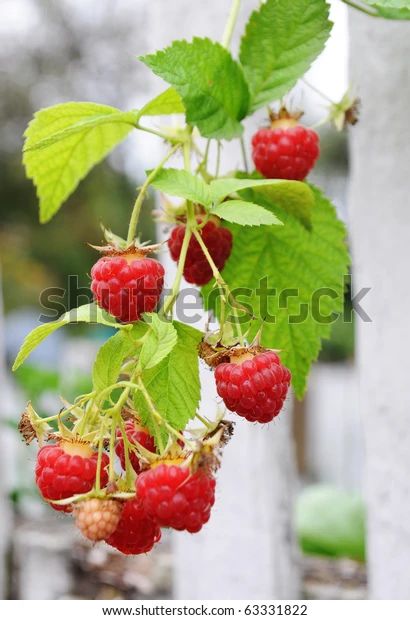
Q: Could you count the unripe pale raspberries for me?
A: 1